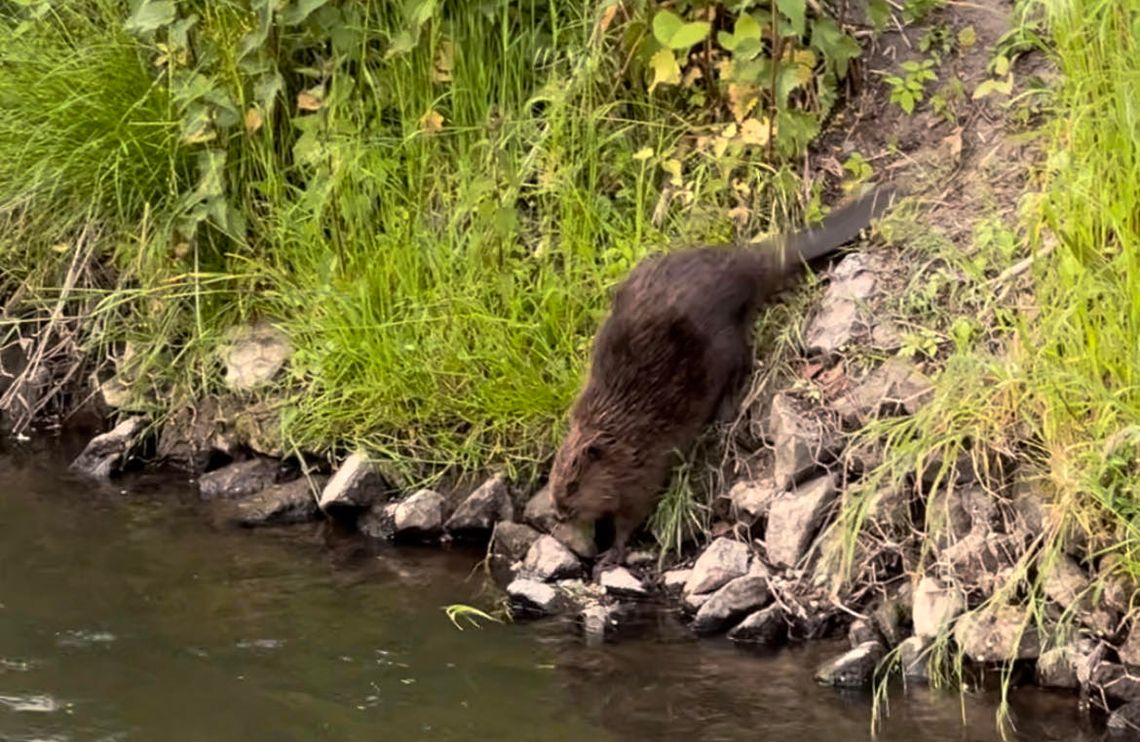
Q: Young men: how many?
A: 0